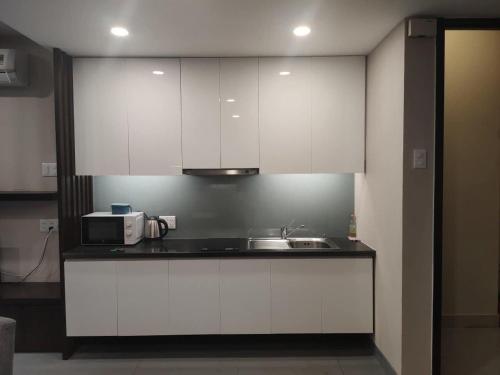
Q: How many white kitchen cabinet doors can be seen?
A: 12